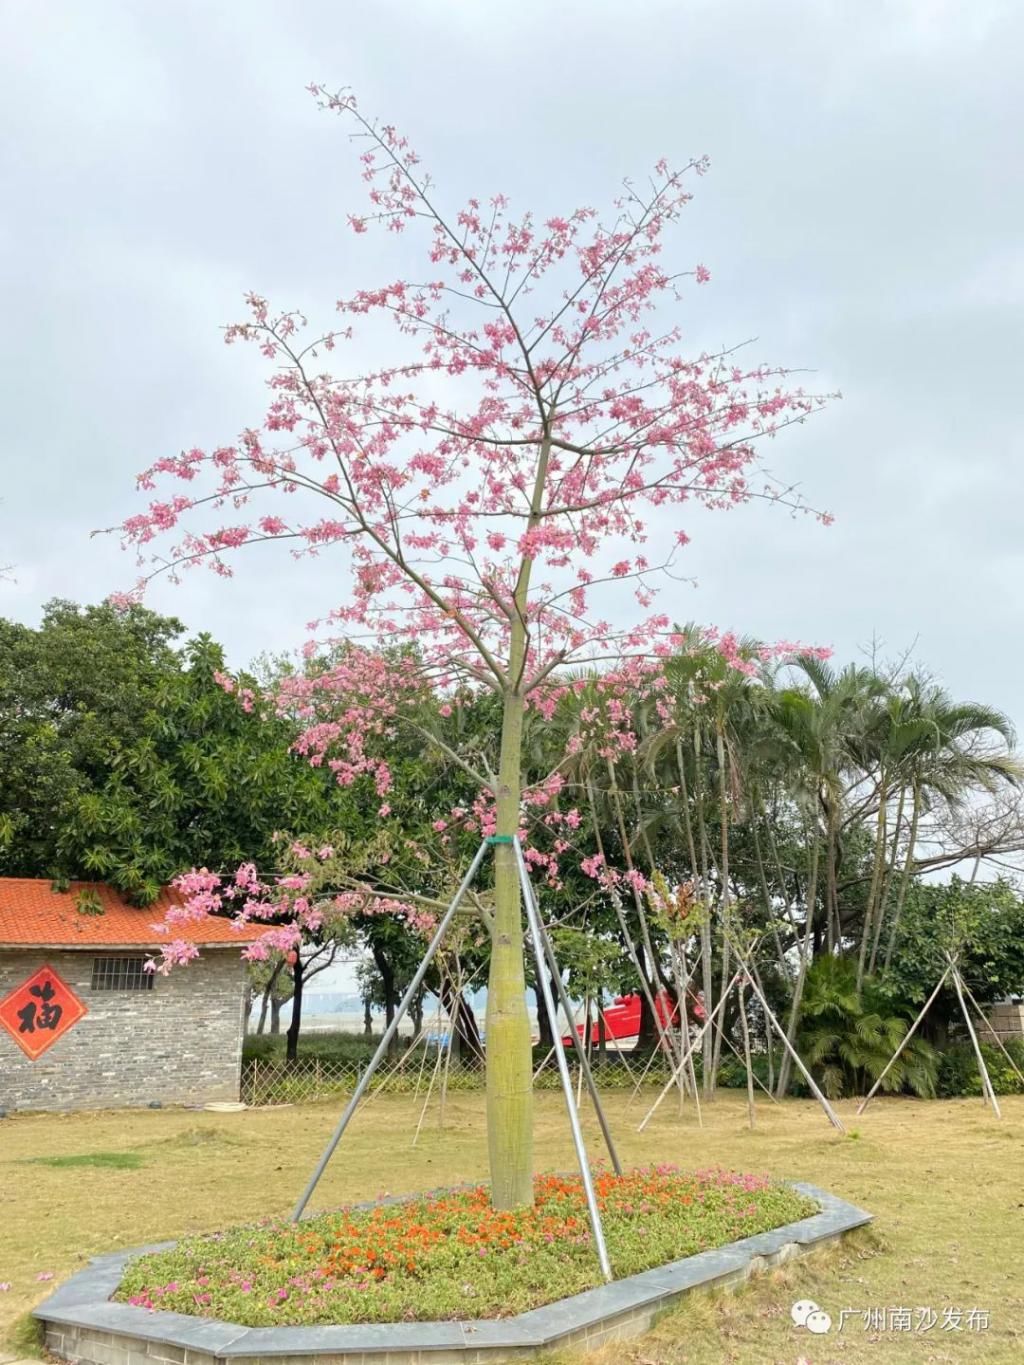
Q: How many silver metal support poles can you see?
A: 3